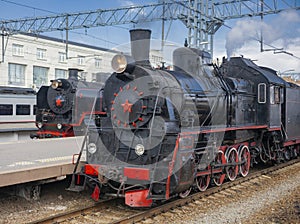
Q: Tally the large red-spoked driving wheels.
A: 4